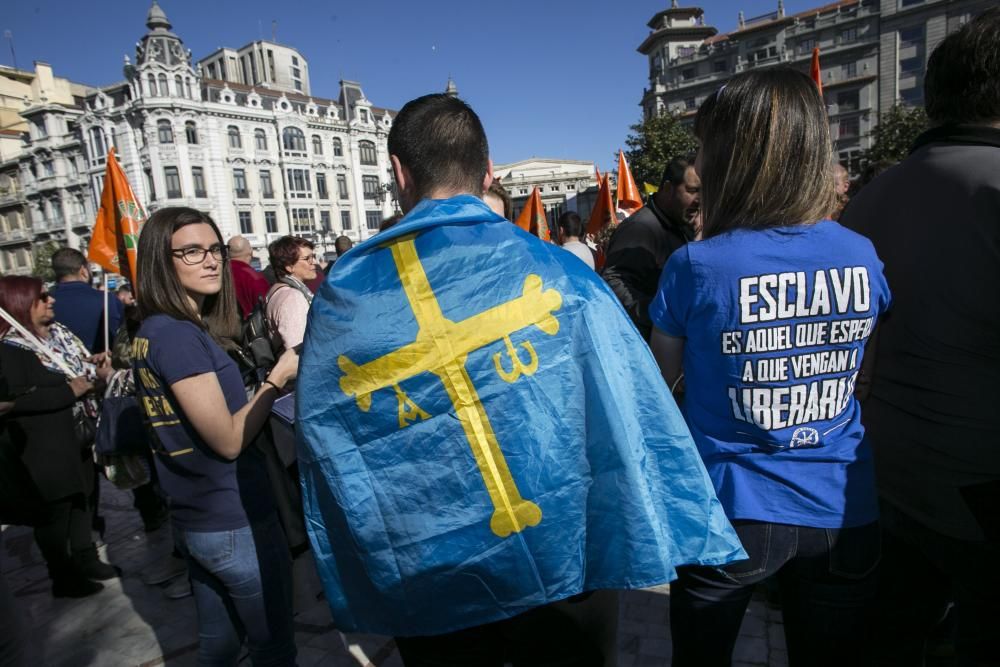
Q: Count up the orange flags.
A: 6